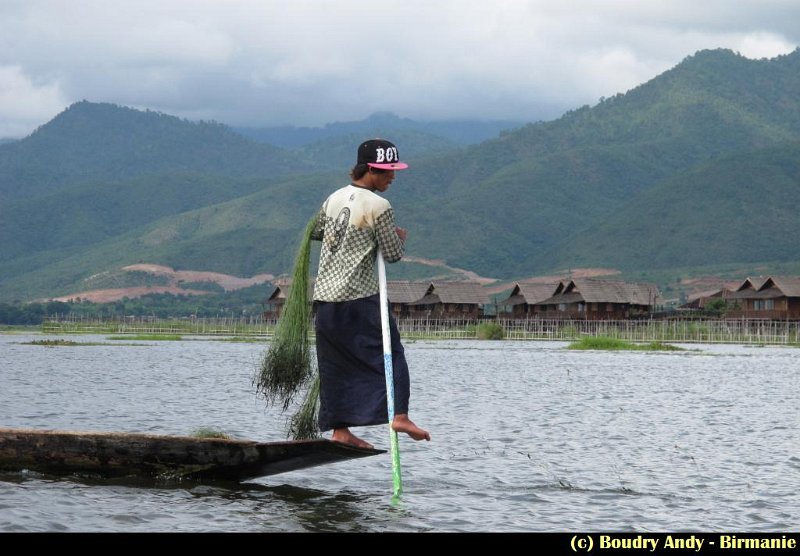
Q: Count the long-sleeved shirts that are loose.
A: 1